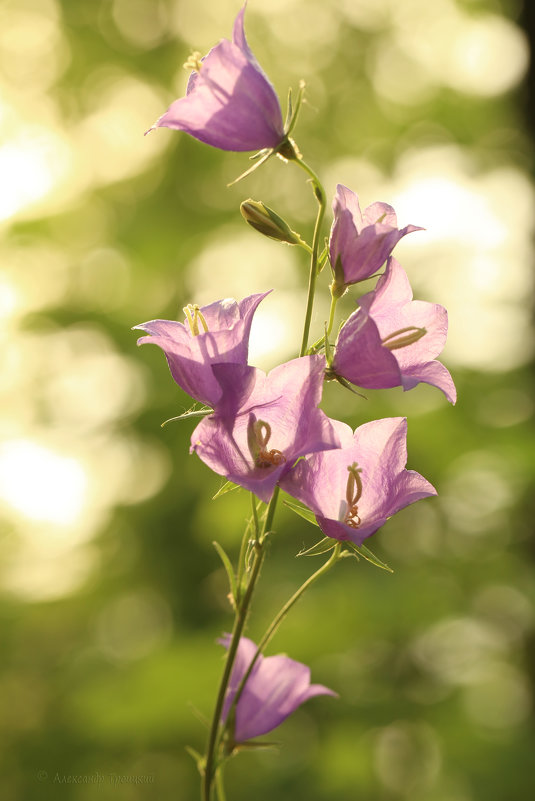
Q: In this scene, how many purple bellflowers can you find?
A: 7